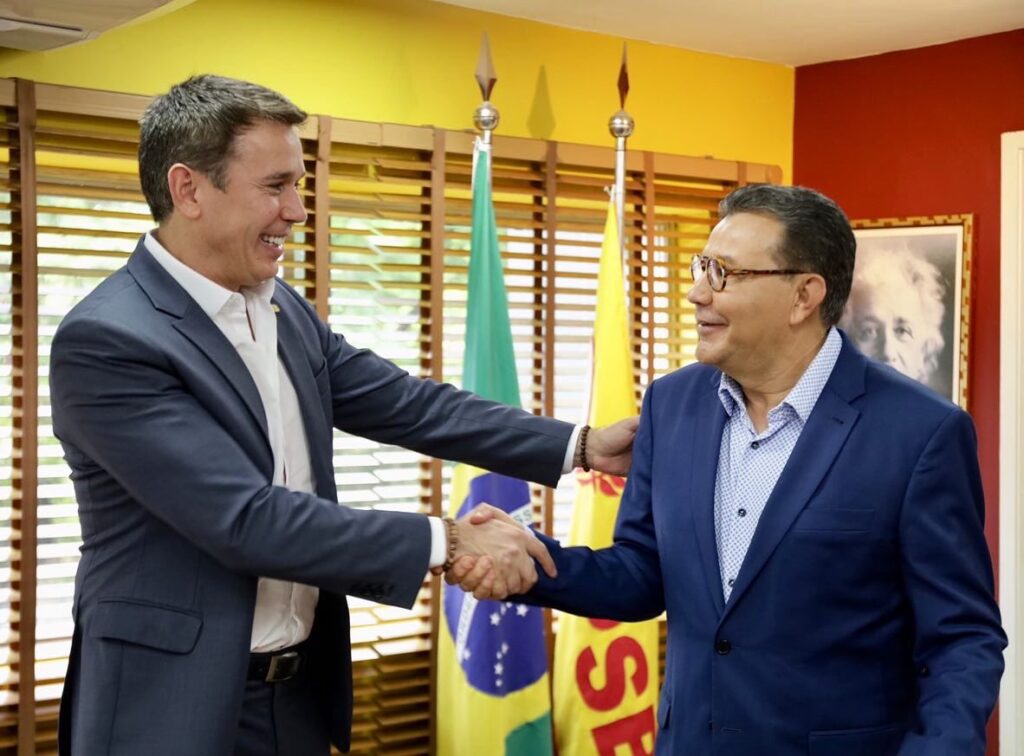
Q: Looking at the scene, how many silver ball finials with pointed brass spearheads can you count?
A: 2